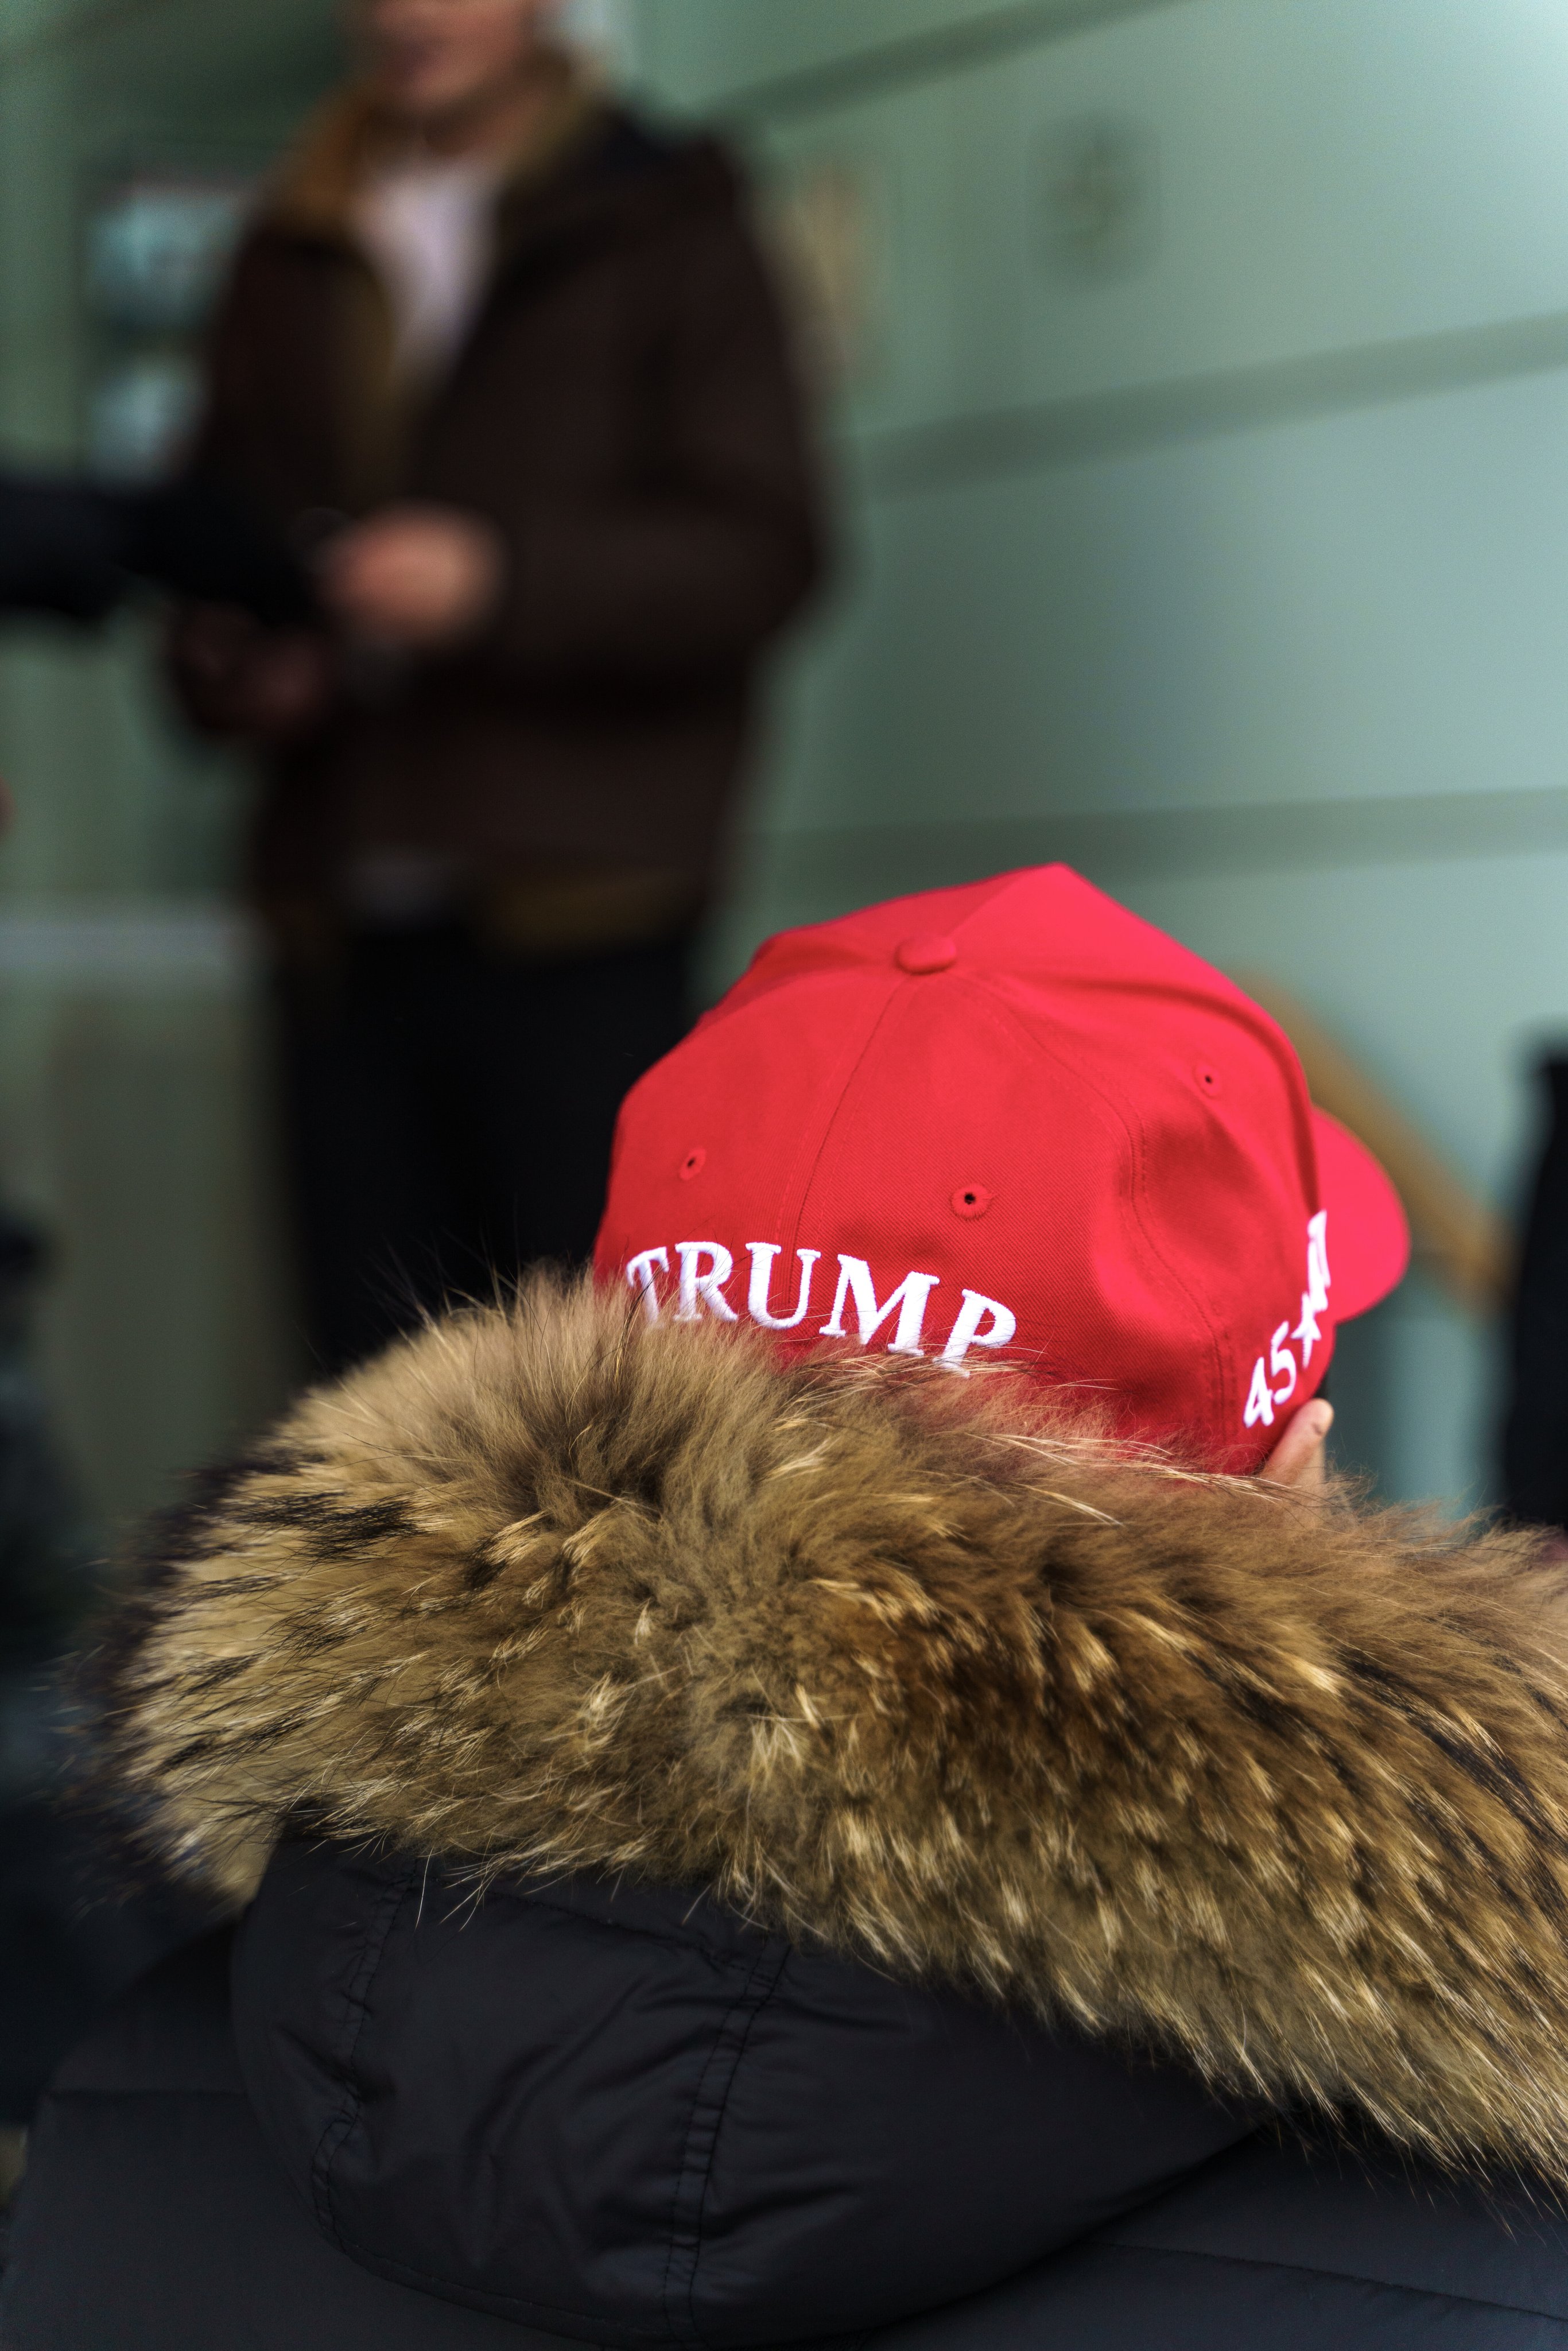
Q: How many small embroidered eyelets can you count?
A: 3